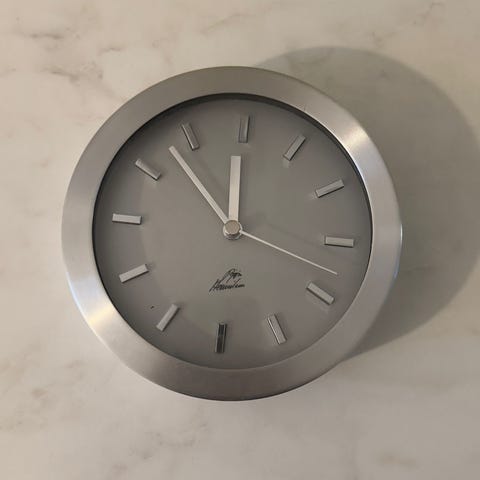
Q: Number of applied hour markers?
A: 12